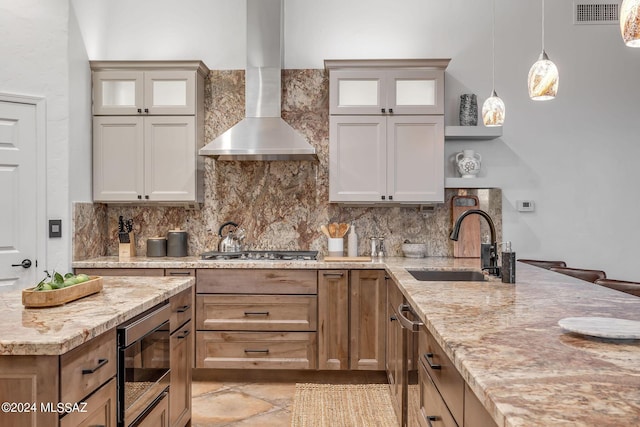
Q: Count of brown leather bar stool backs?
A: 3